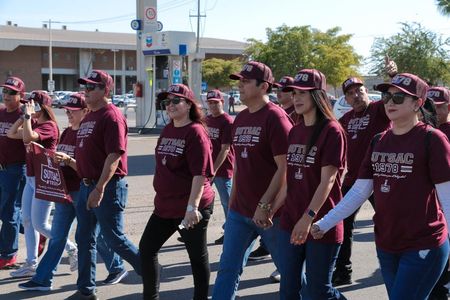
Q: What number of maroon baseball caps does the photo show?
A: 12